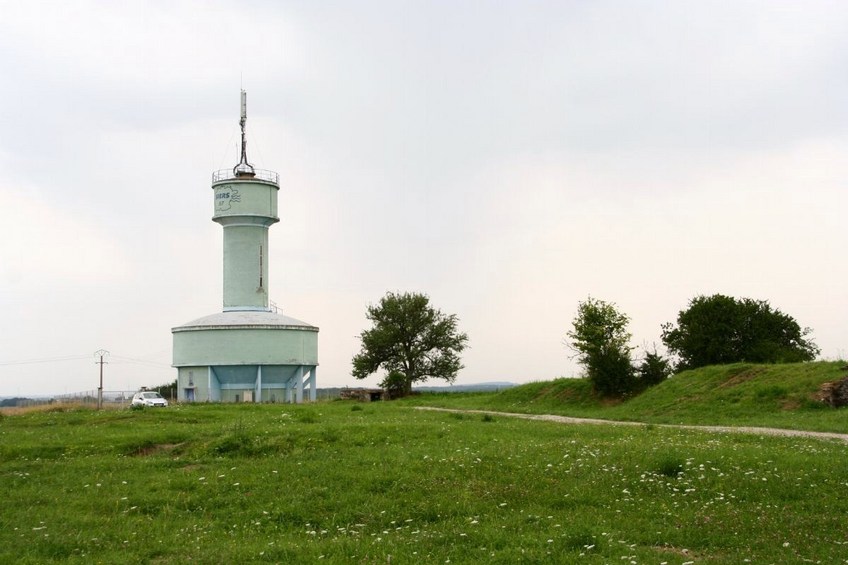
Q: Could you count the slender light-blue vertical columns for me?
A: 4